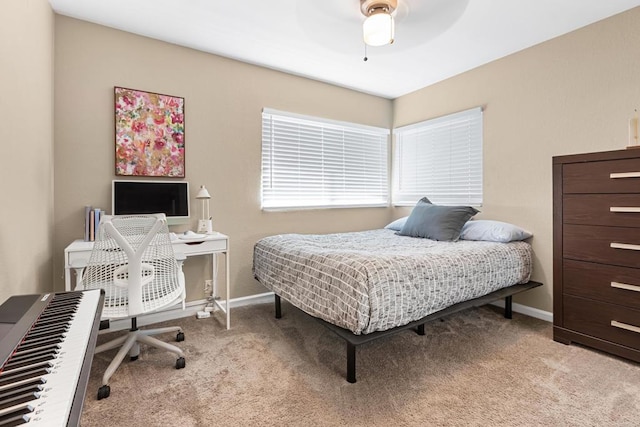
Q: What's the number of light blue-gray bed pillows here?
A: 2